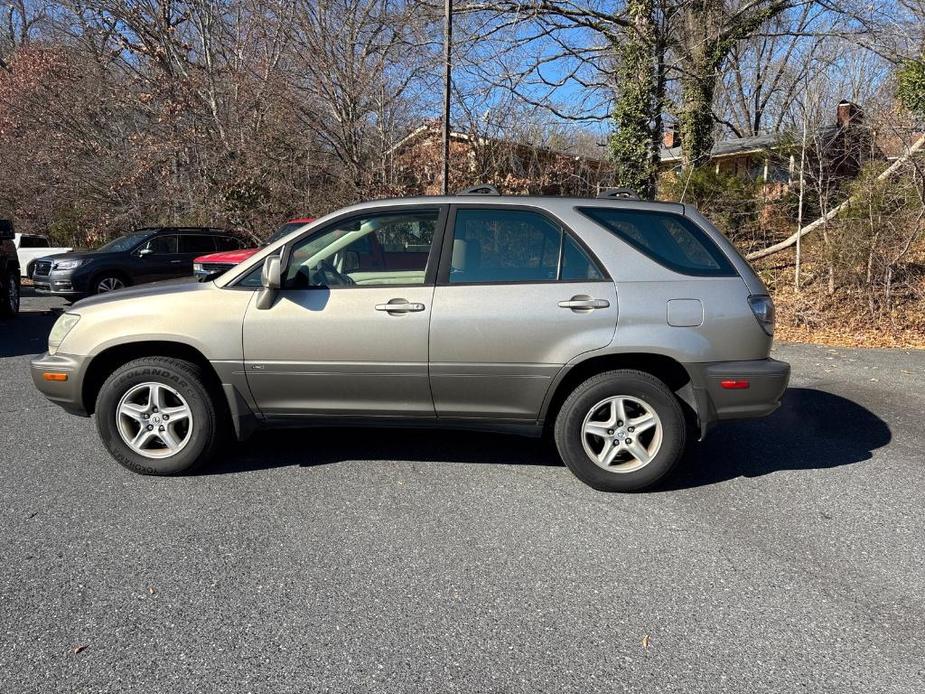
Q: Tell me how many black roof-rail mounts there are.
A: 2